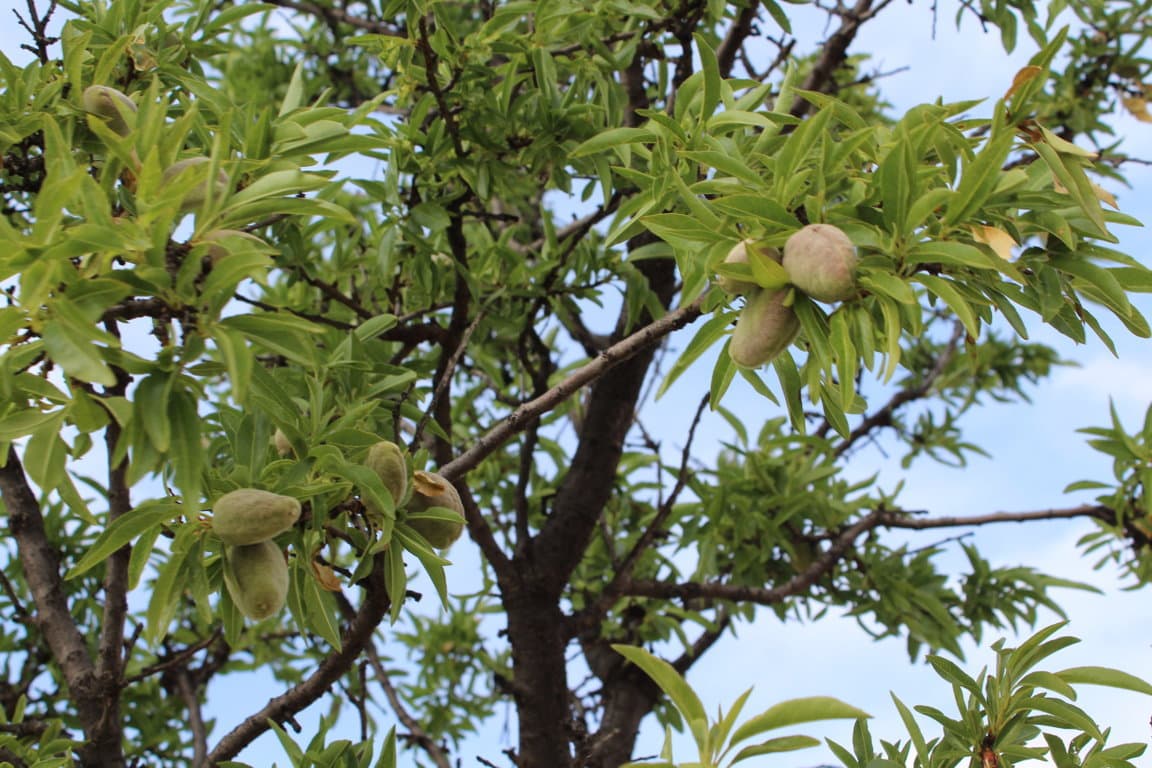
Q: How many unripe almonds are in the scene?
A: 11